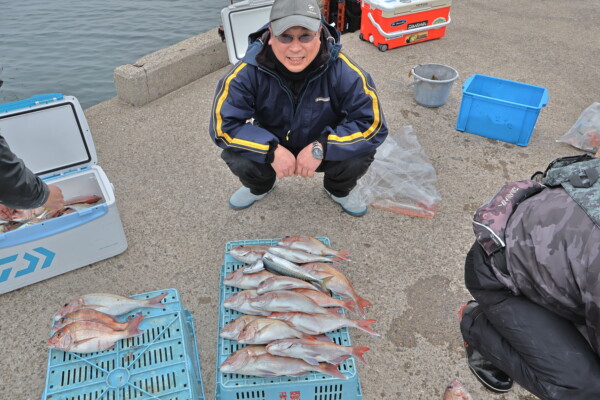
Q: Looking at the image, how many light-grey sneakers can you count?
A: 2